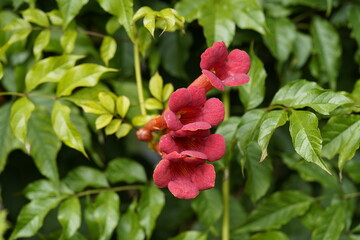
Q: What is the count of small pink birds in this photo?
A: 0